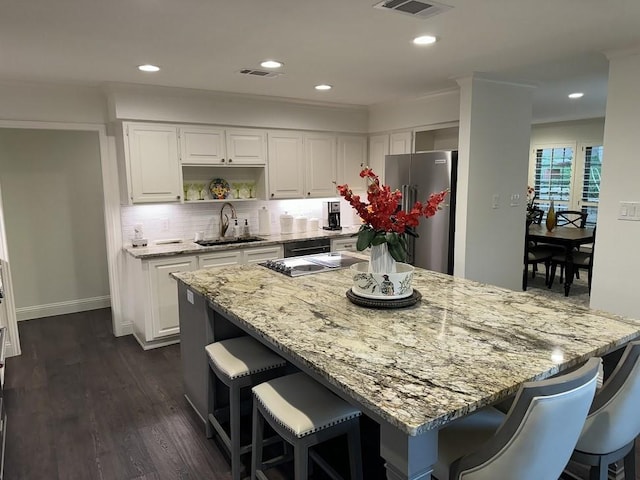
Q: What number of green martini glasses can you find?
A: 4